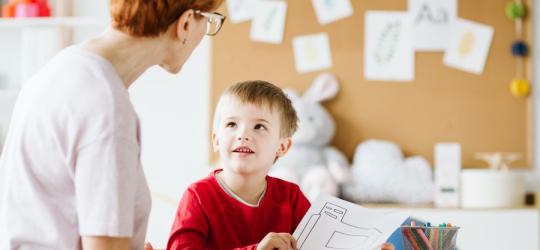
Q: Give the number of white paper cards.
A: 7